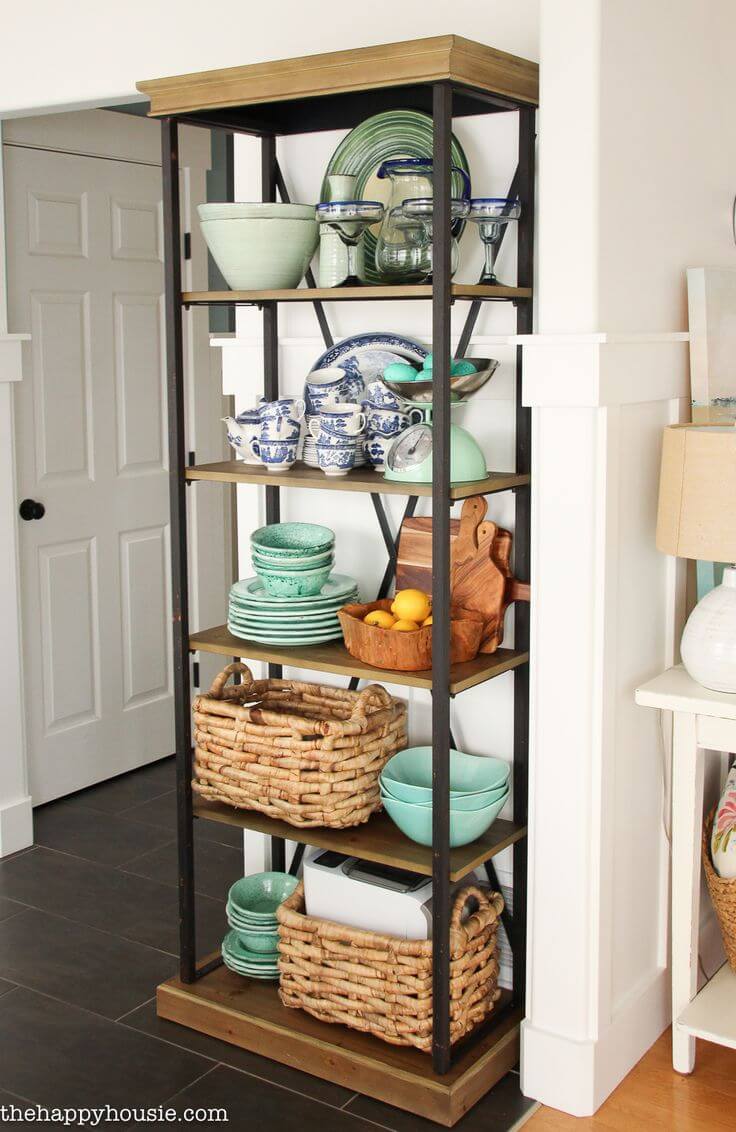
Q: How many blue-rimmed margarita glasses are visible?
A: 3